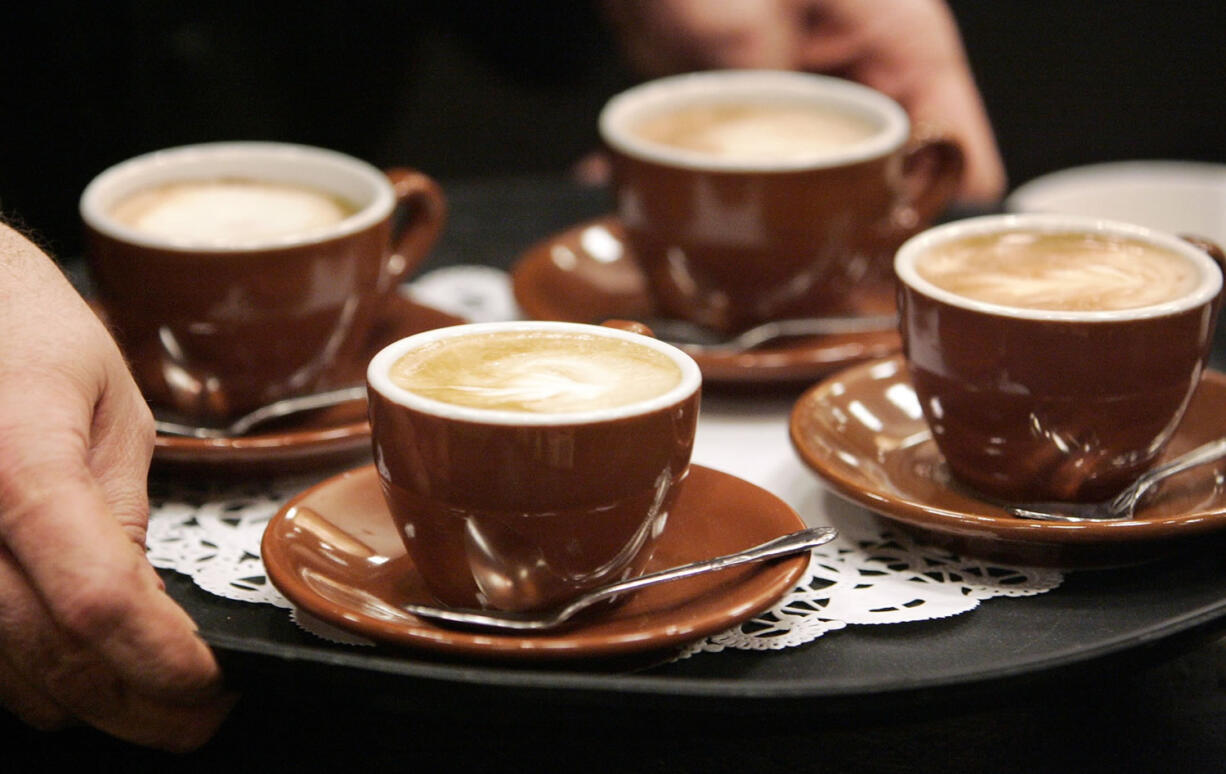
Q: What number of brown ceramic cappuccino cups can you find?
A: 4